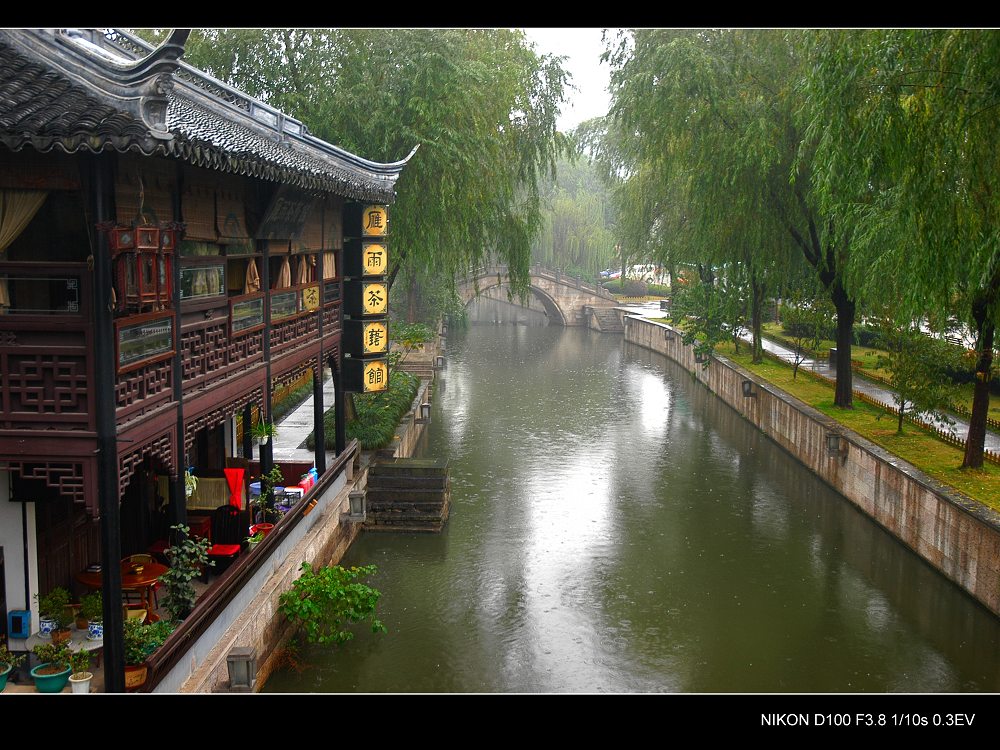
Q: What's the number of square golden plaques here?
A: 5